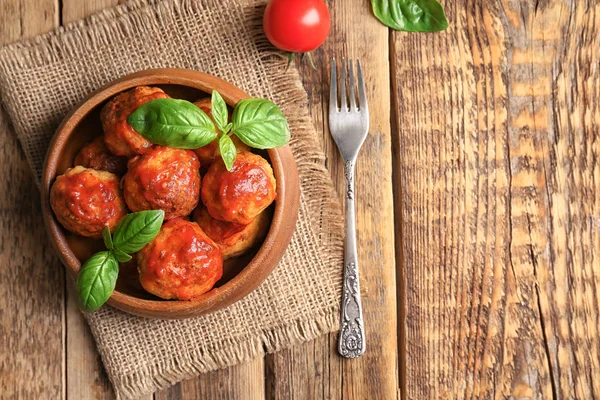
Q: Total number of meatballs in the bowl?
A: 8